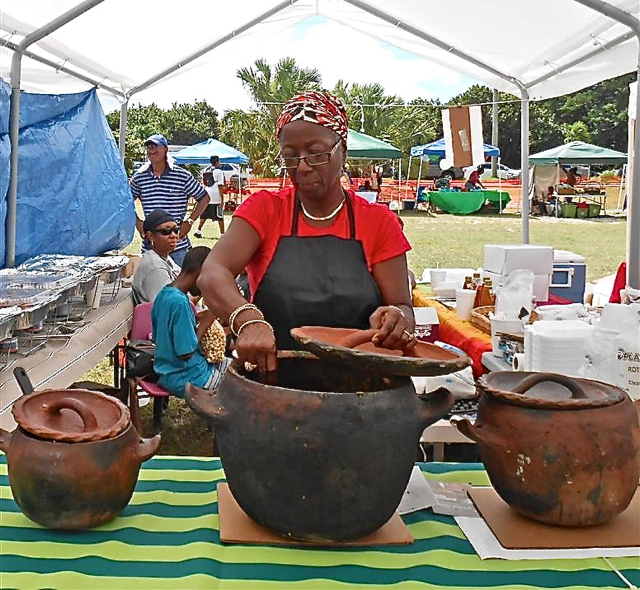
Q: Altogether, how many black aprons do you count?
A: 1